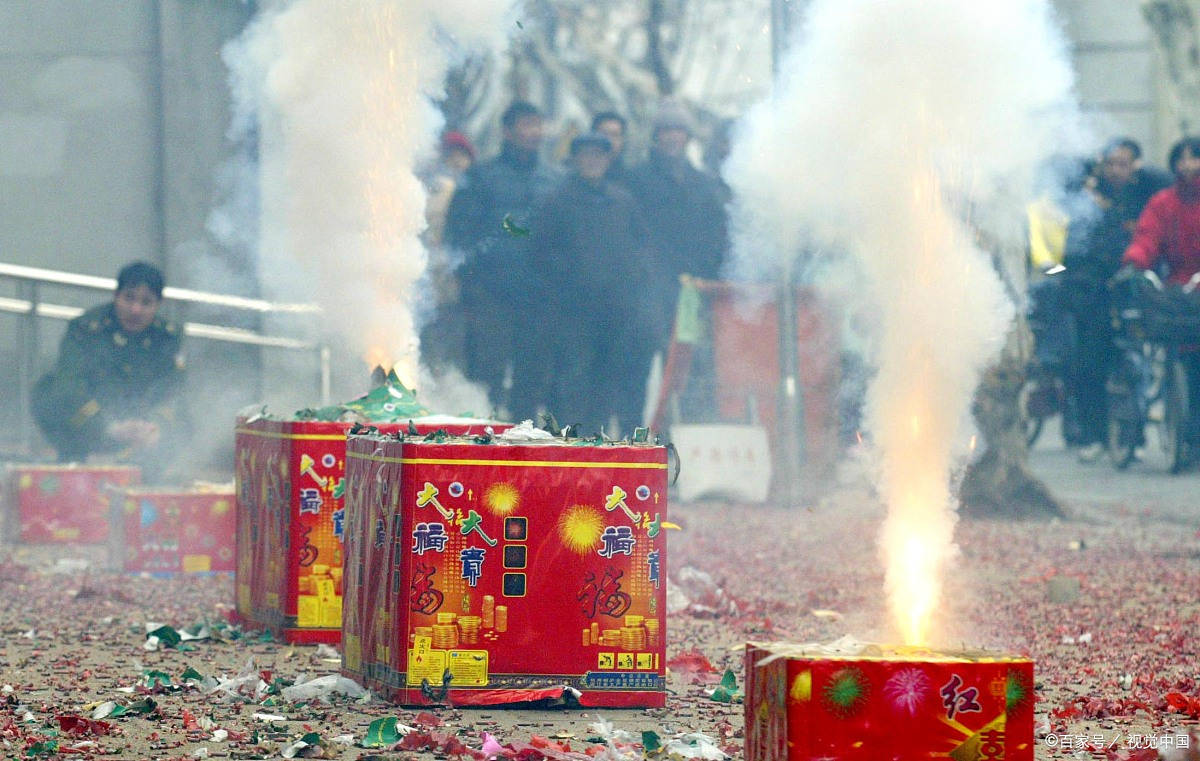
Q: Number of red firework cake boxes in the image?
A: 5